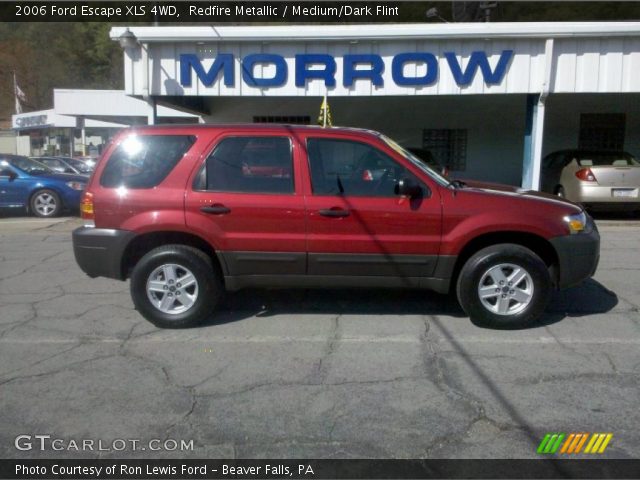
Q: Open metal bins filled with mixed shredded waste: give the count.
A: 0